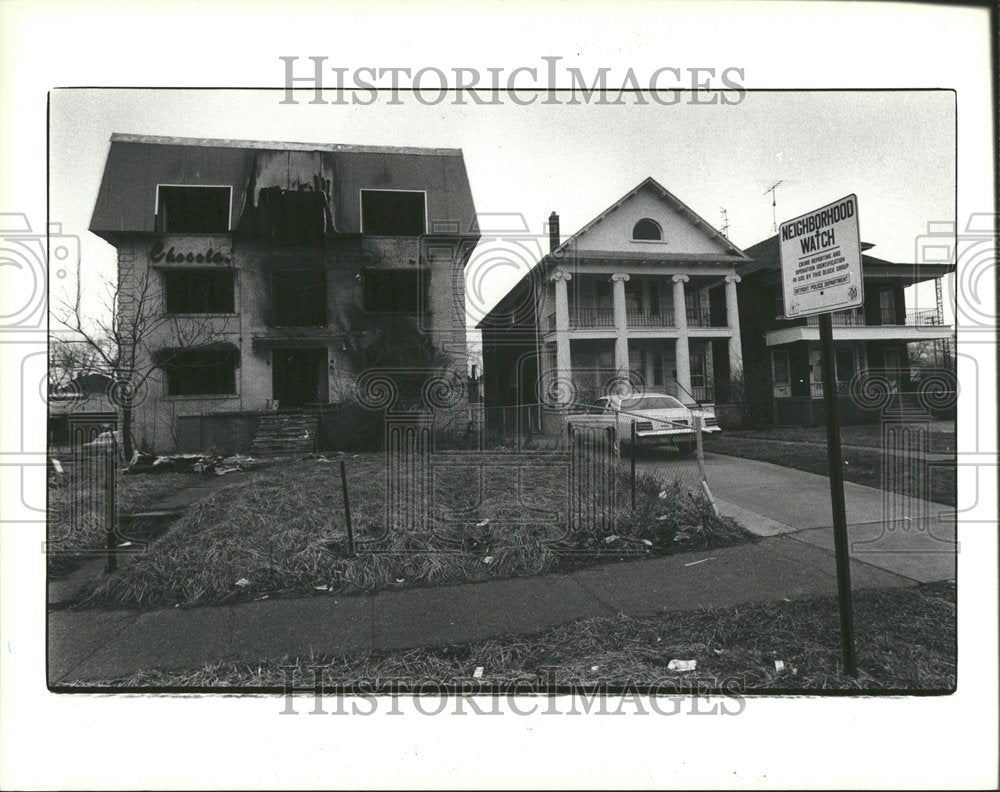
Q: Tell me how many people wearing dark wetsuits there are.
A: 0